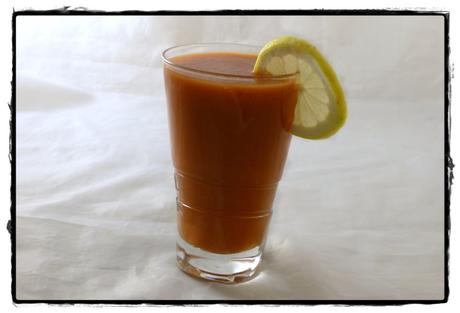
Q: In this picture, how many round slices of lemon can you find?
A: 1